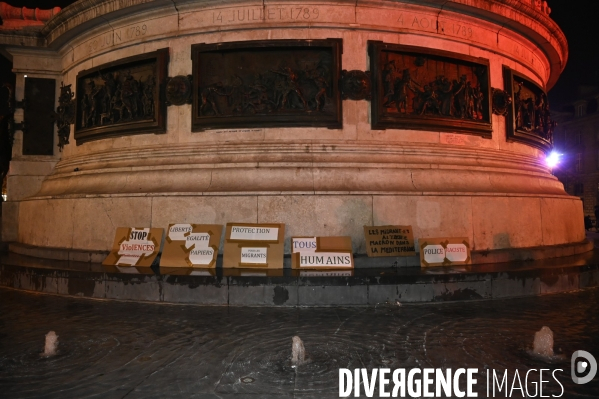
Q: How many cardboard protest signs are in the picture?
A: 6